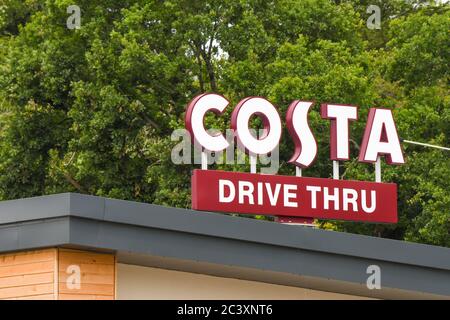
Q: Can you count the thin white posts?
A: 5